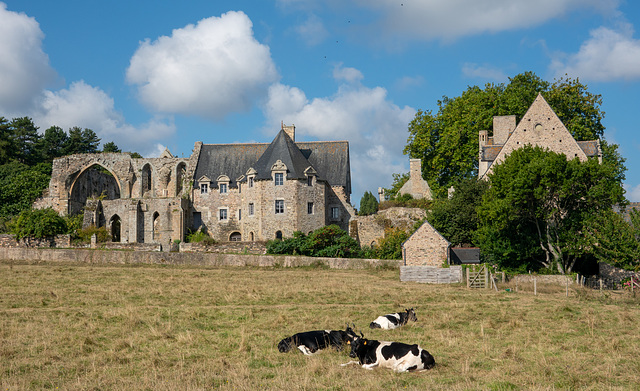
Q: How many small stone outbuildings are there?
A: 1